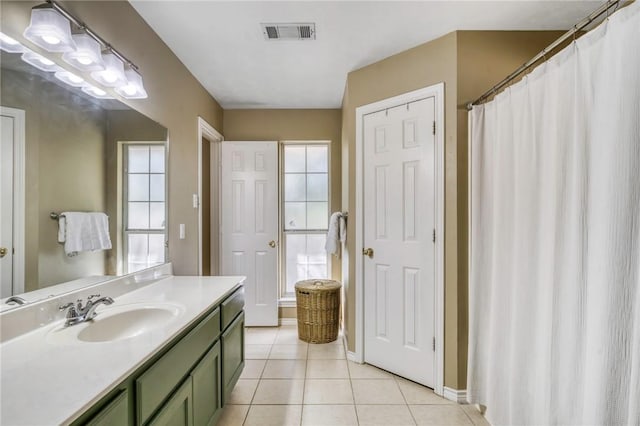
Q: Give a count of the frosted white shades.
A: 4